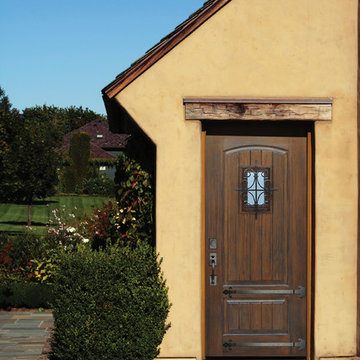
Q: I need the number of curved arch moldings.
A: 1